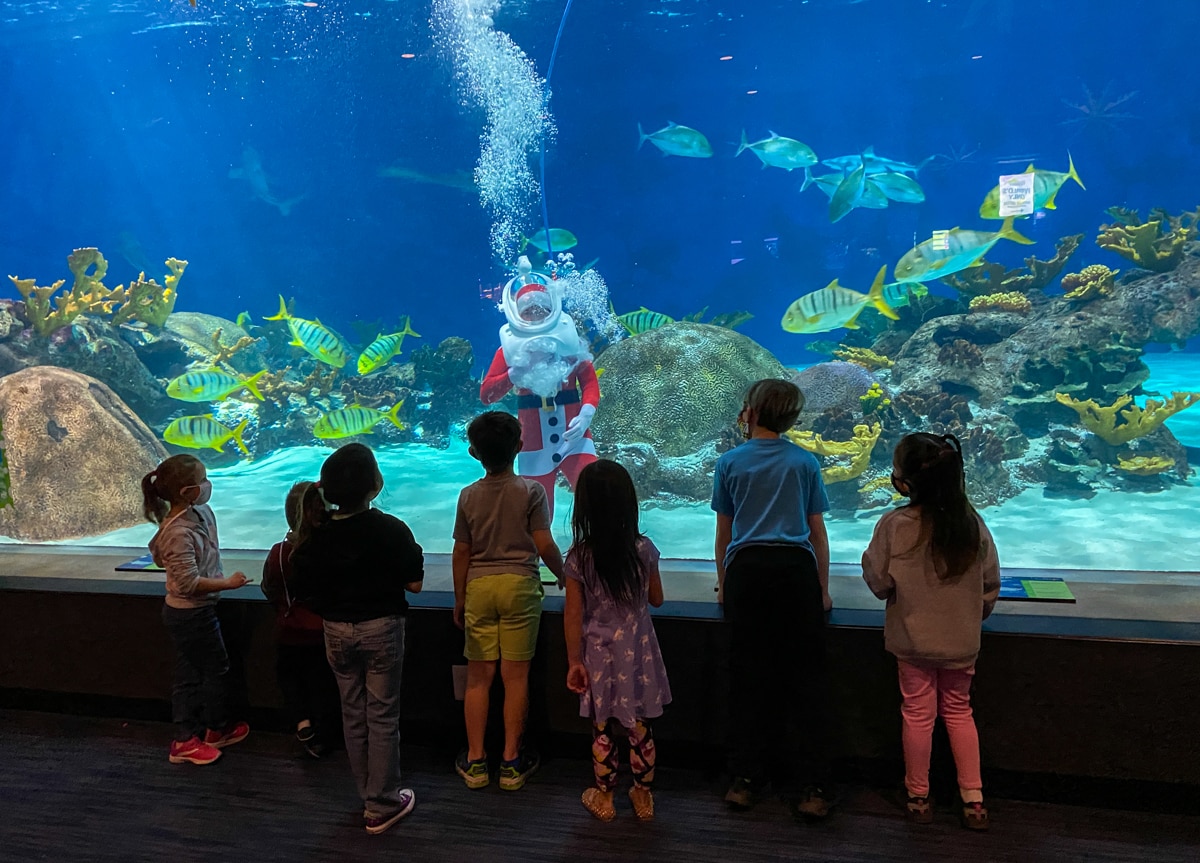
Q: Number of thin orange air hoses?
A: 0